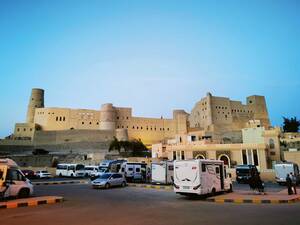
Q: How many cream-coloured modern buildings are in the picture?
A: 1